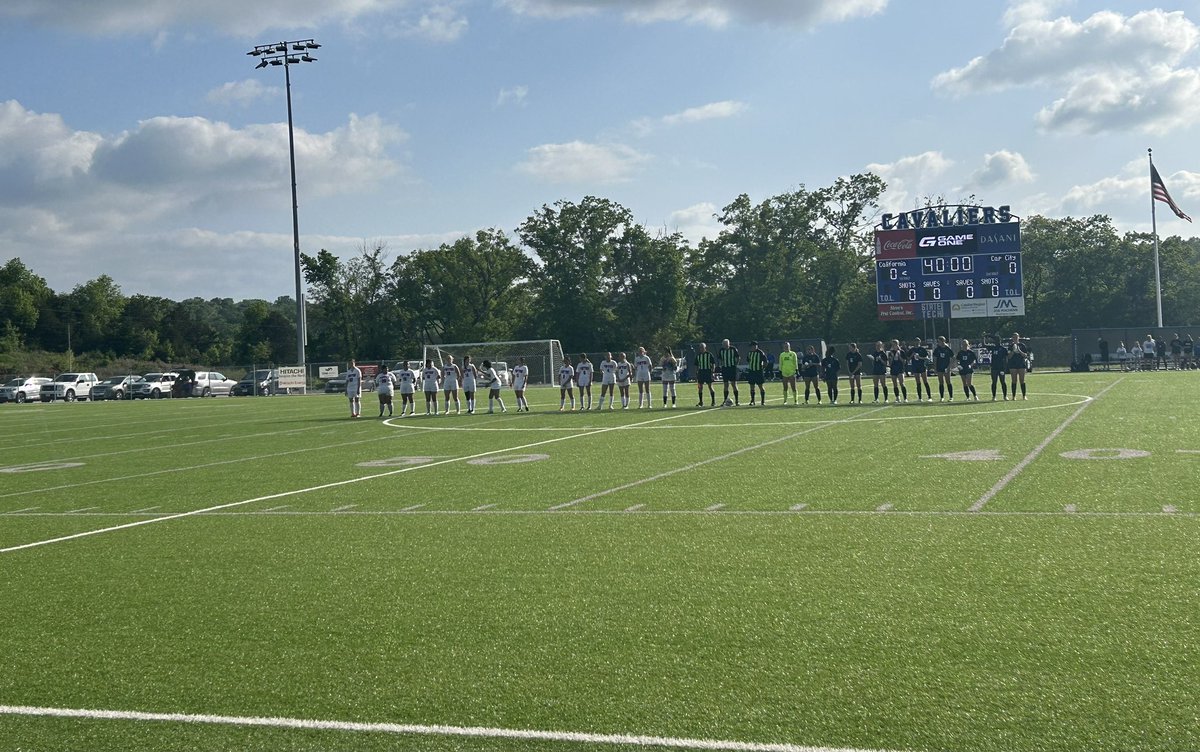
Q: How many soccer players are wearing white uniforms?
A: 13